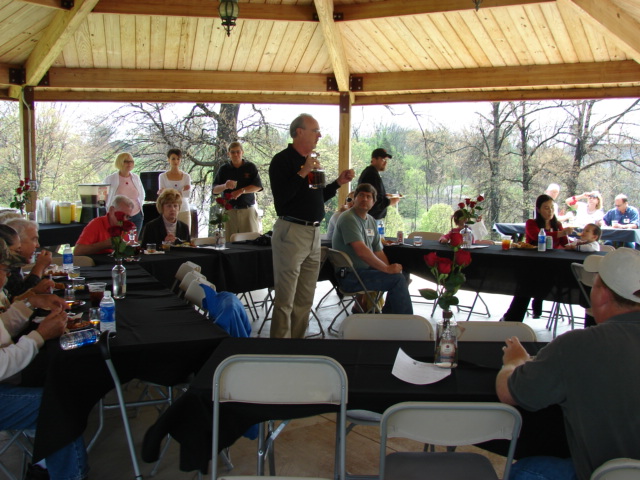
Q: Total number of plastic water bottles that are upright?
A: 4